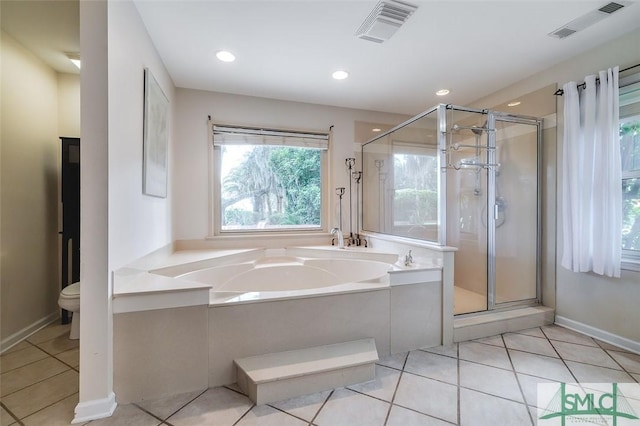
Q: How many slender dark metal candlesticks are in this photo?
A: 3